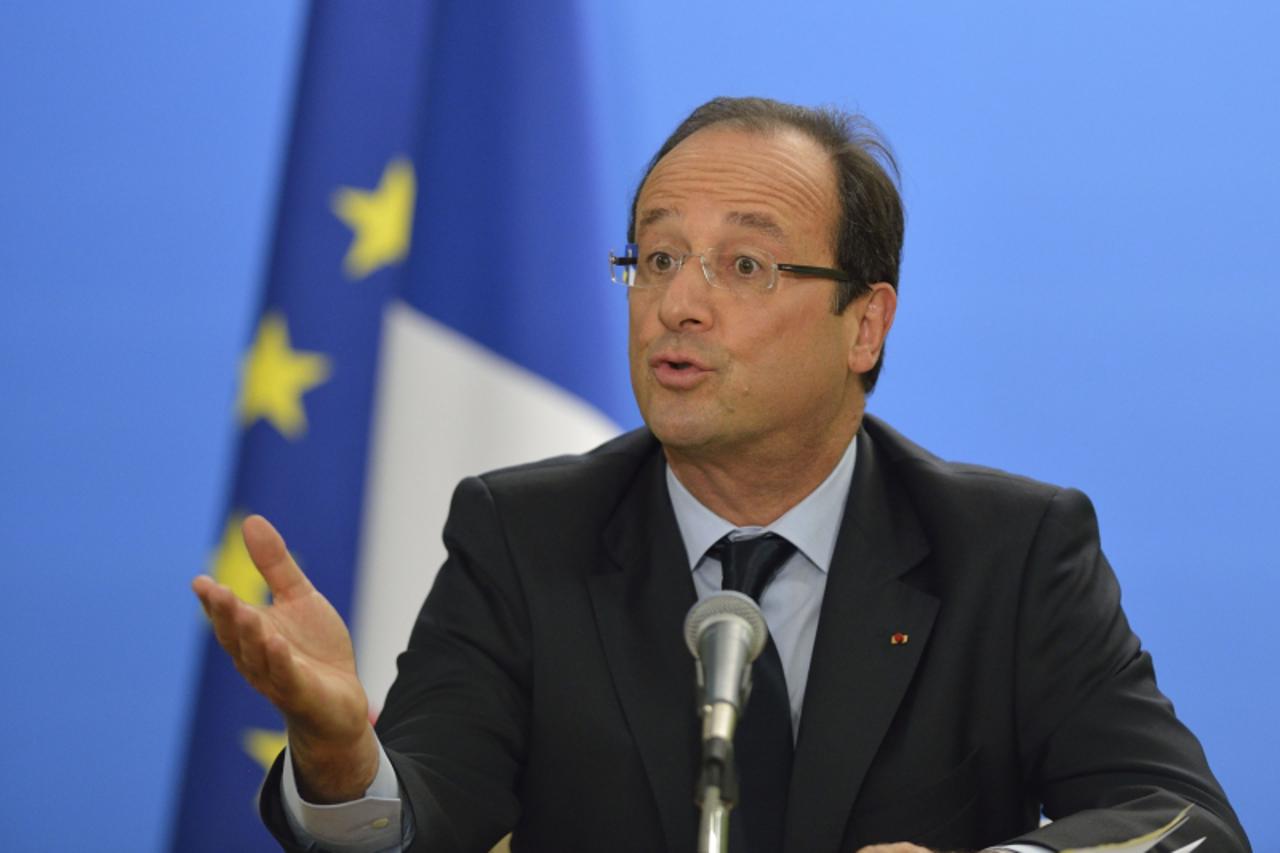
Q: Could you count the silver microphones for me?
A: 1